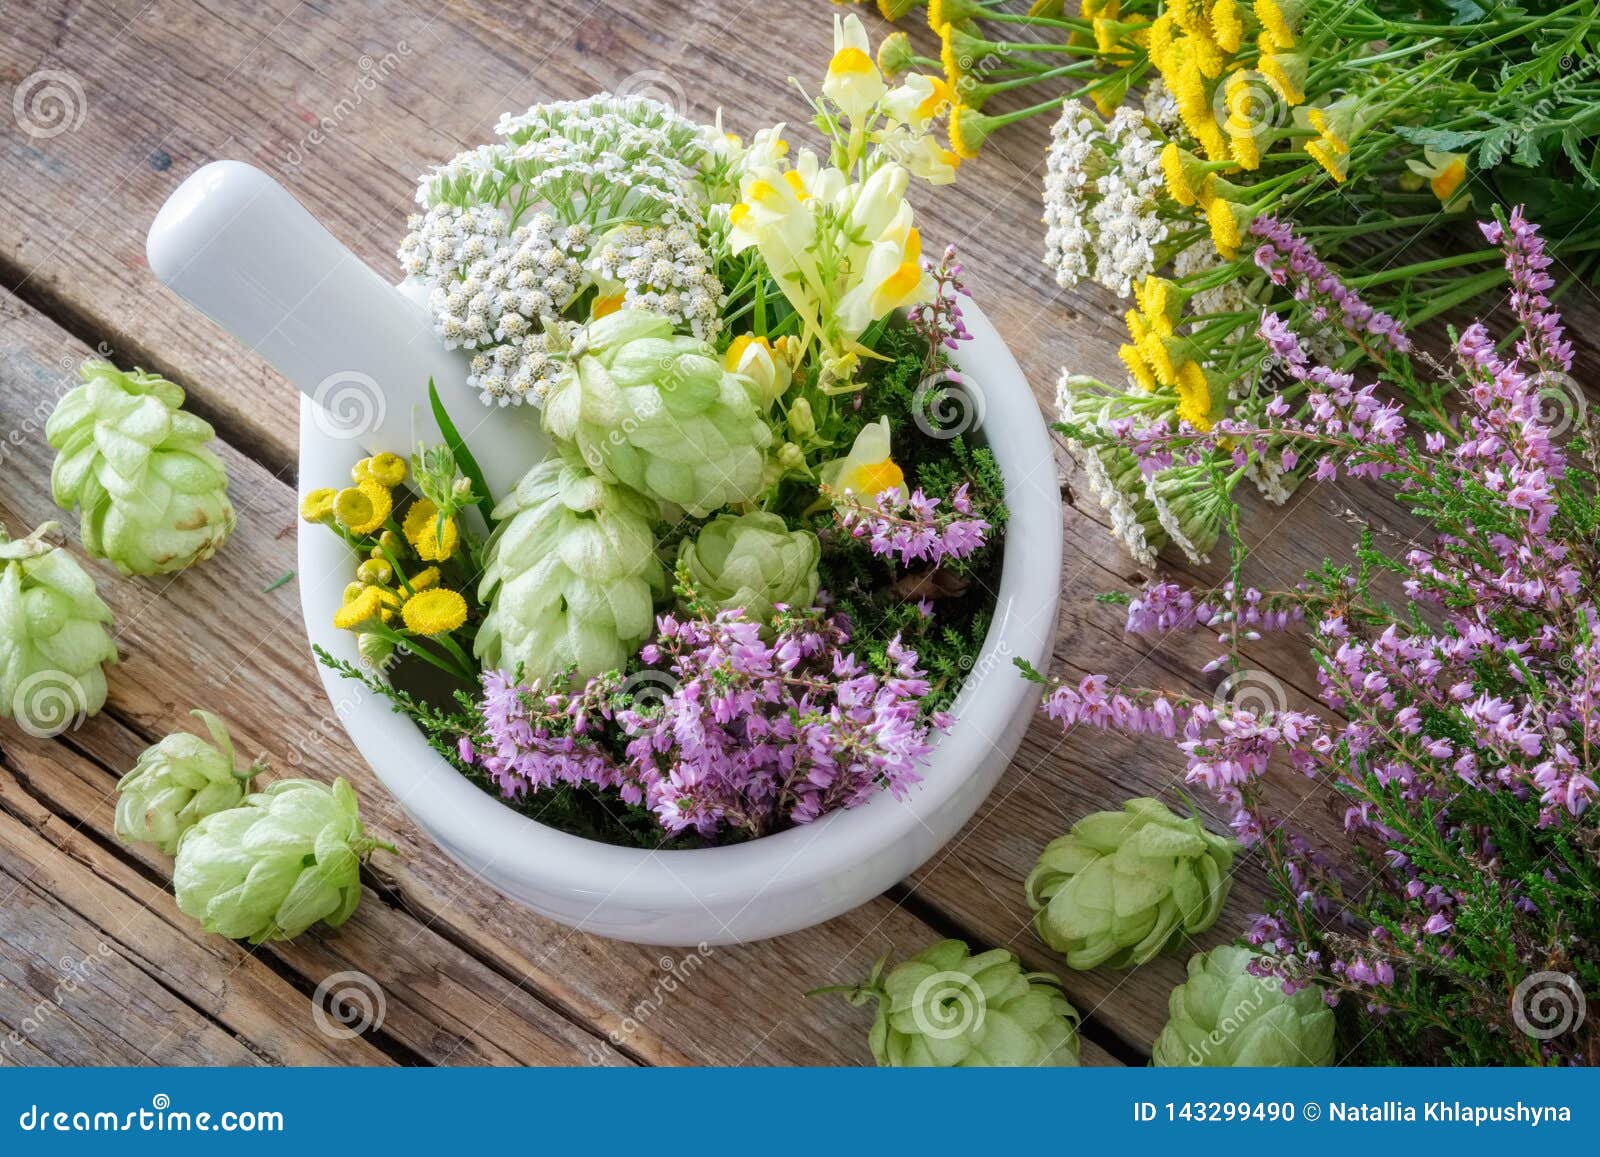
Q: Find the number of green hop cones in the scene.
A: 10